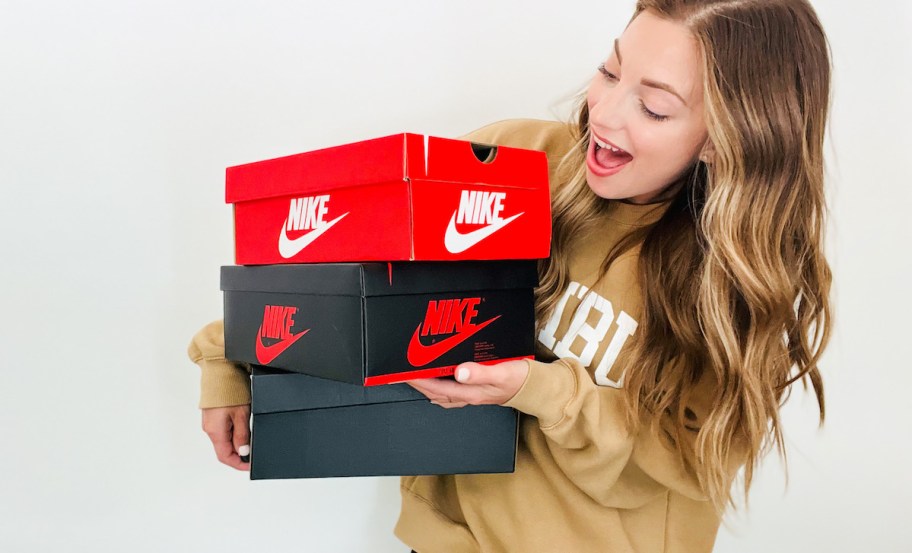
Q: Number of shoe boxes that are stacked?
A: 3